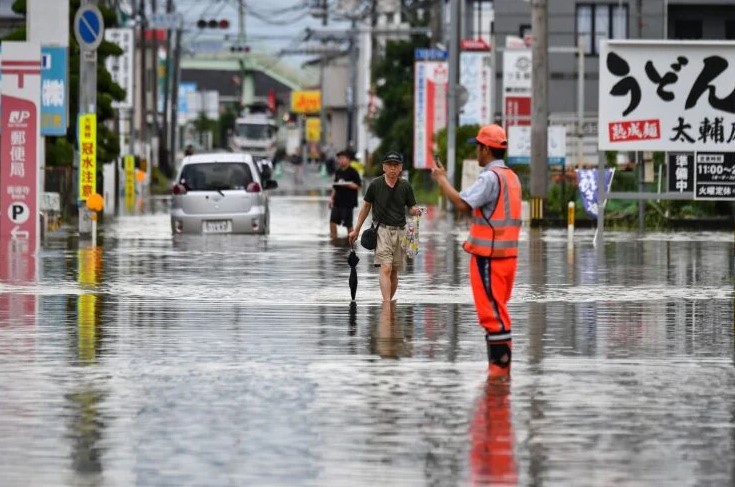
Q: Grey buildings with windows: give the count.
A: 1